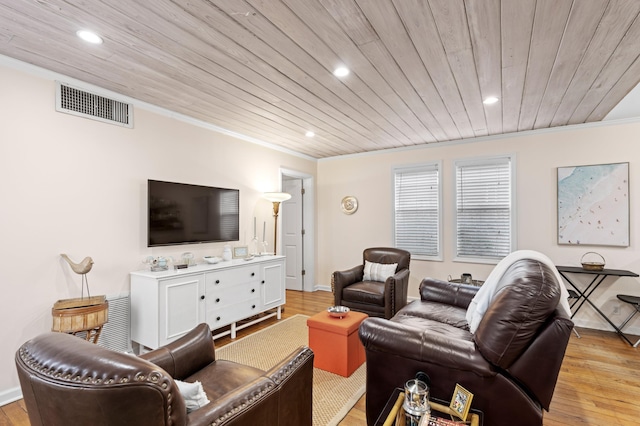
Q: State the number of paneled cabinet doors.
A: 2